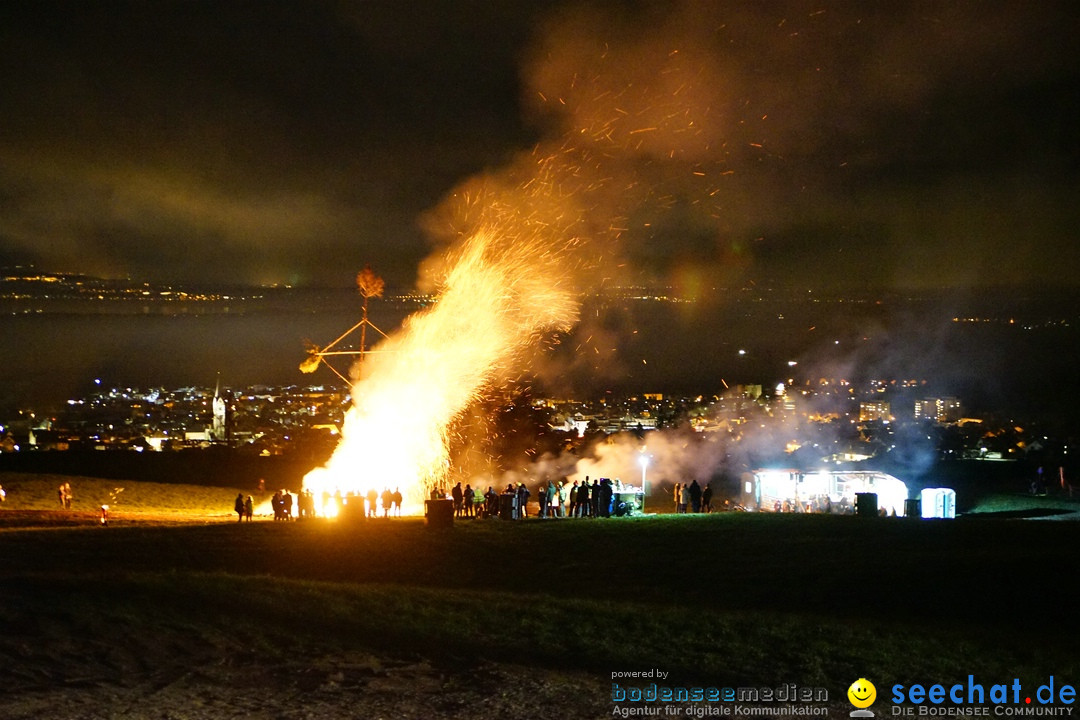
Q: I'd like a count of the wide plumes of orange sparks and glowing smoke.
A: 1